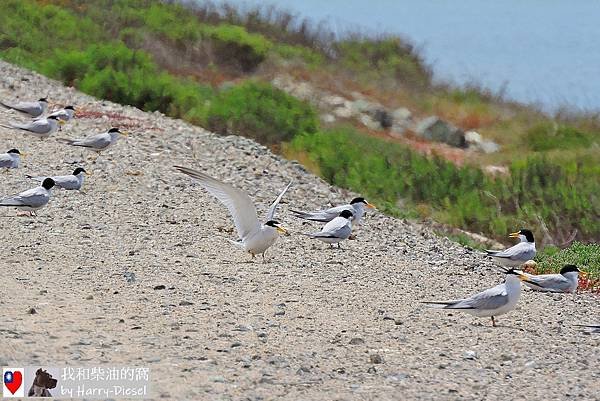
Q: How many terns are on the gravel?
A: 13